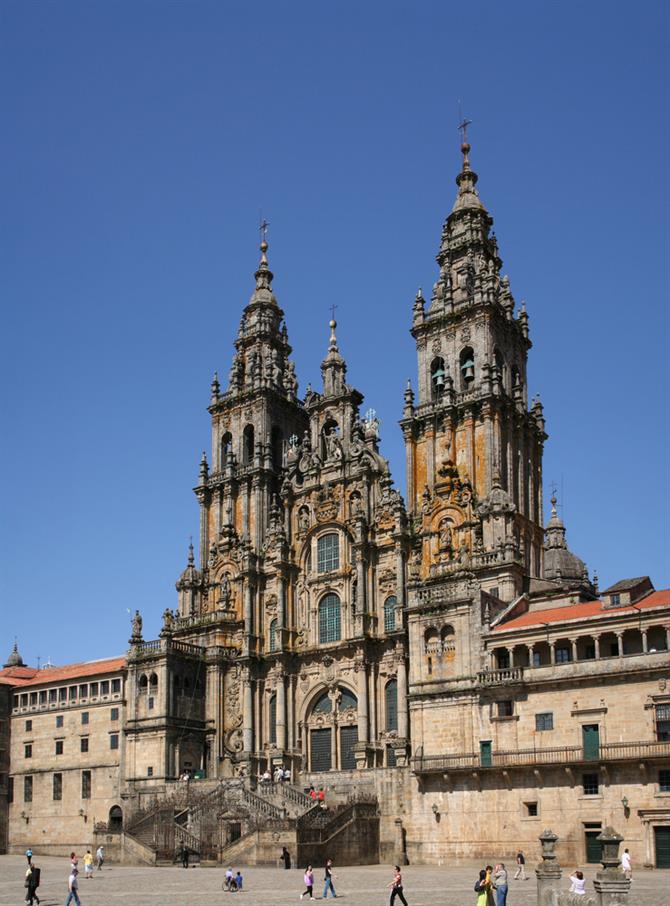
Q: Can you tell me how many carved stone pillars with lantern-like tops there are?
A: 2